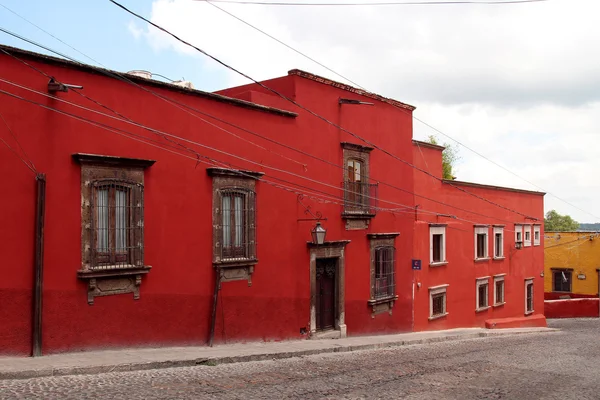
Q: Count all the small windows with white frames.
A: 10